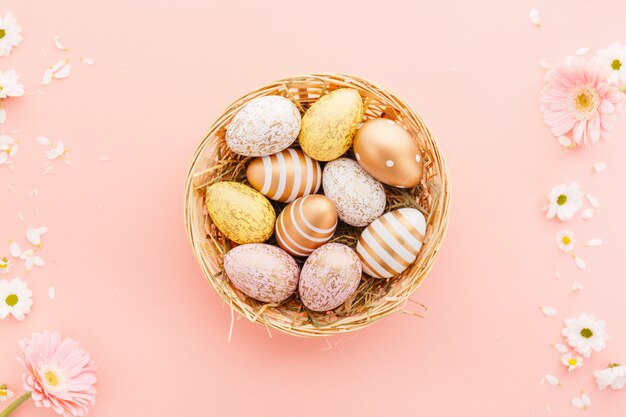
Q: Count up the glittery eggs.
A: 6